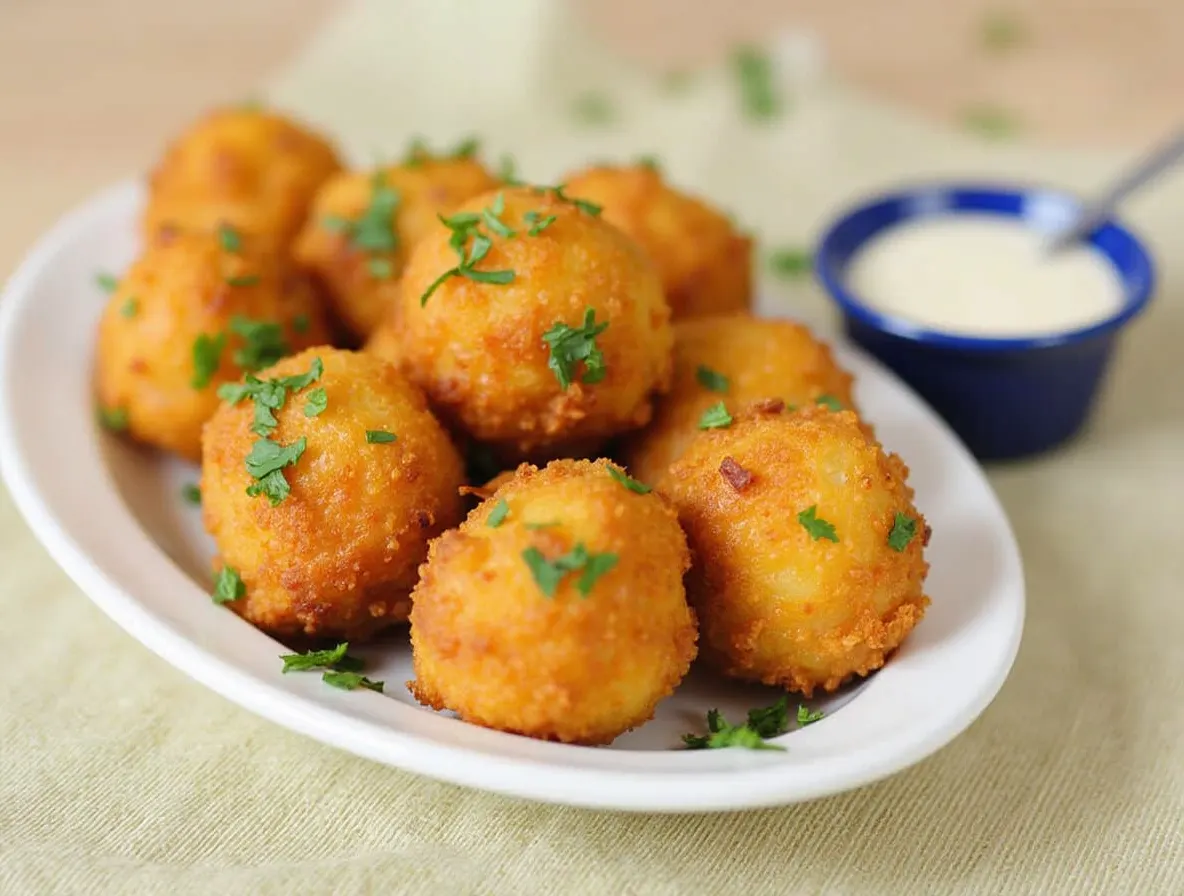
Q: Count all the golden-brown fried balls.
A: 9